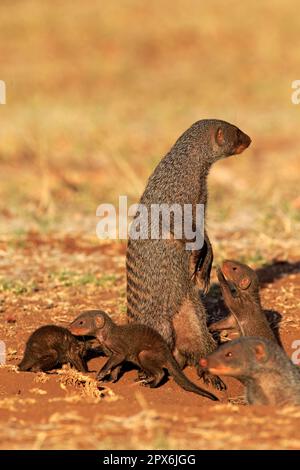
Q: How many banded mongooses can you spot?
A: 5